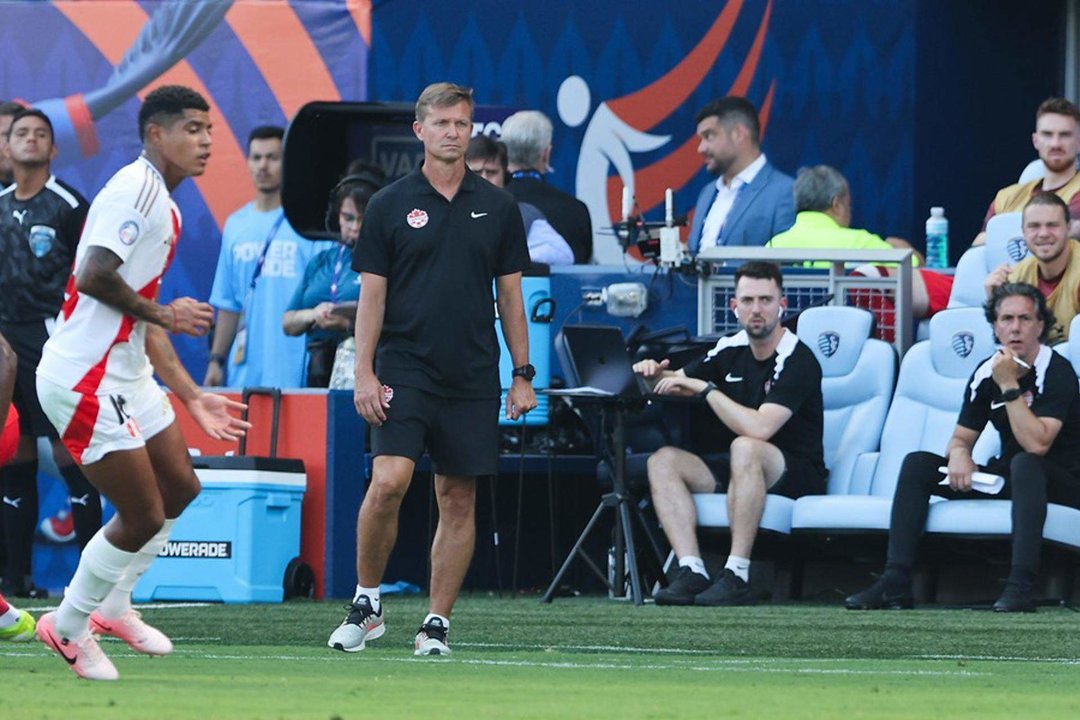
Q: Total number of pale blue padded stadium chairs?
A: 5